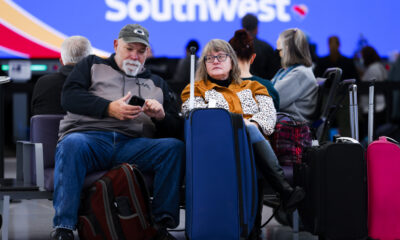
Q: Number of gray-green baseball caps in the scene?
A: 1